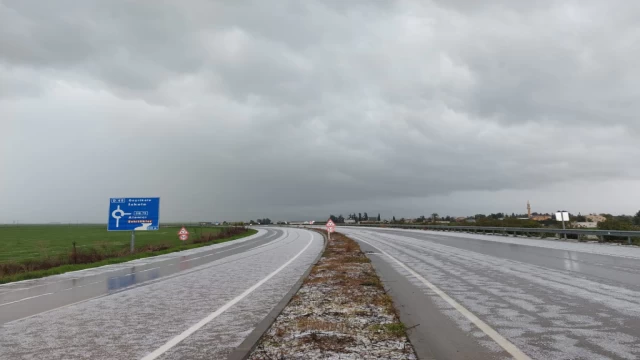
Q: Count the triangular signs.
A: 2